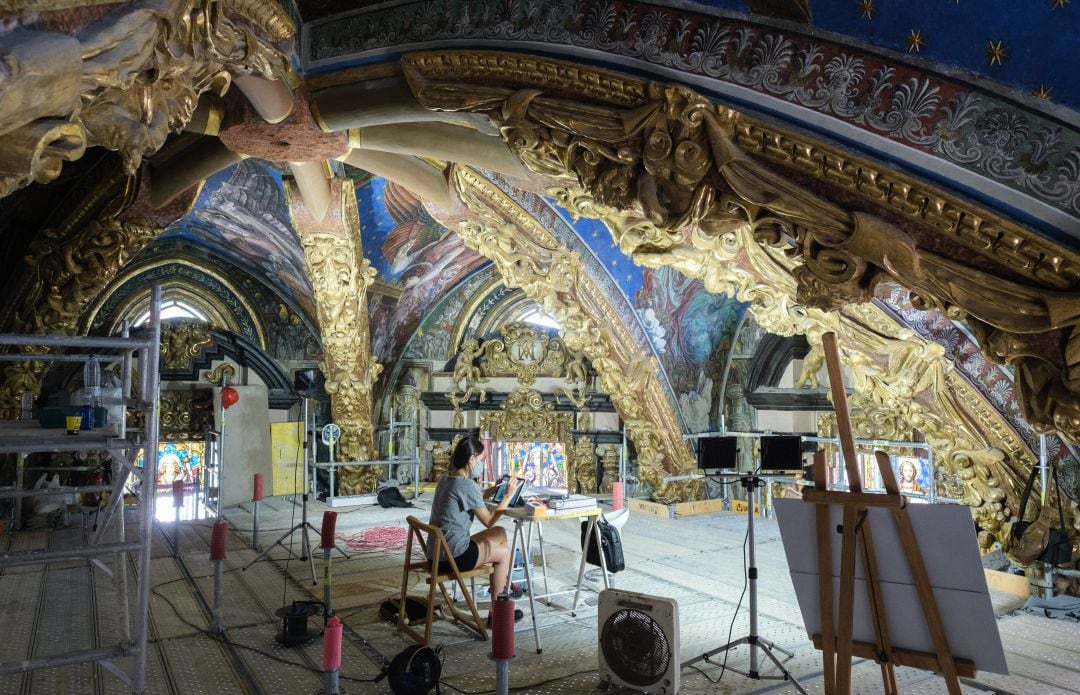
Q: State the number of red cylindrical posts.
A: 7